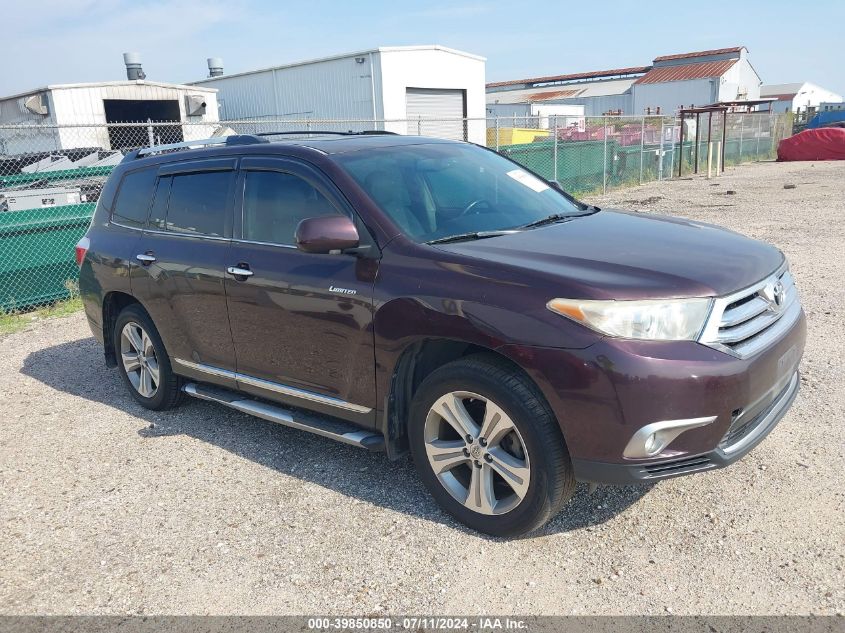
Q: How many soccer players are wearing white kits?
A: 0